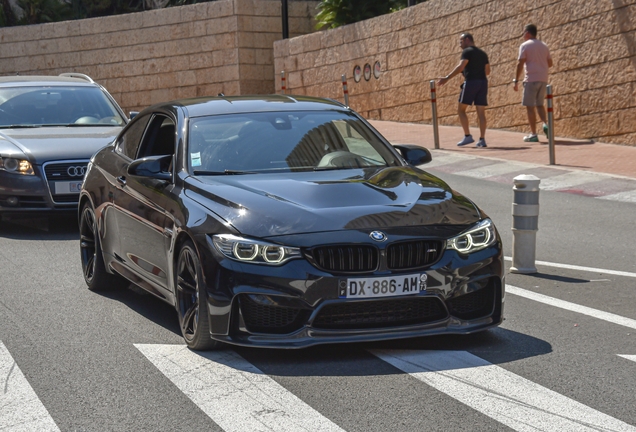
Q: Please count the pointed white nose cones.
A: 0